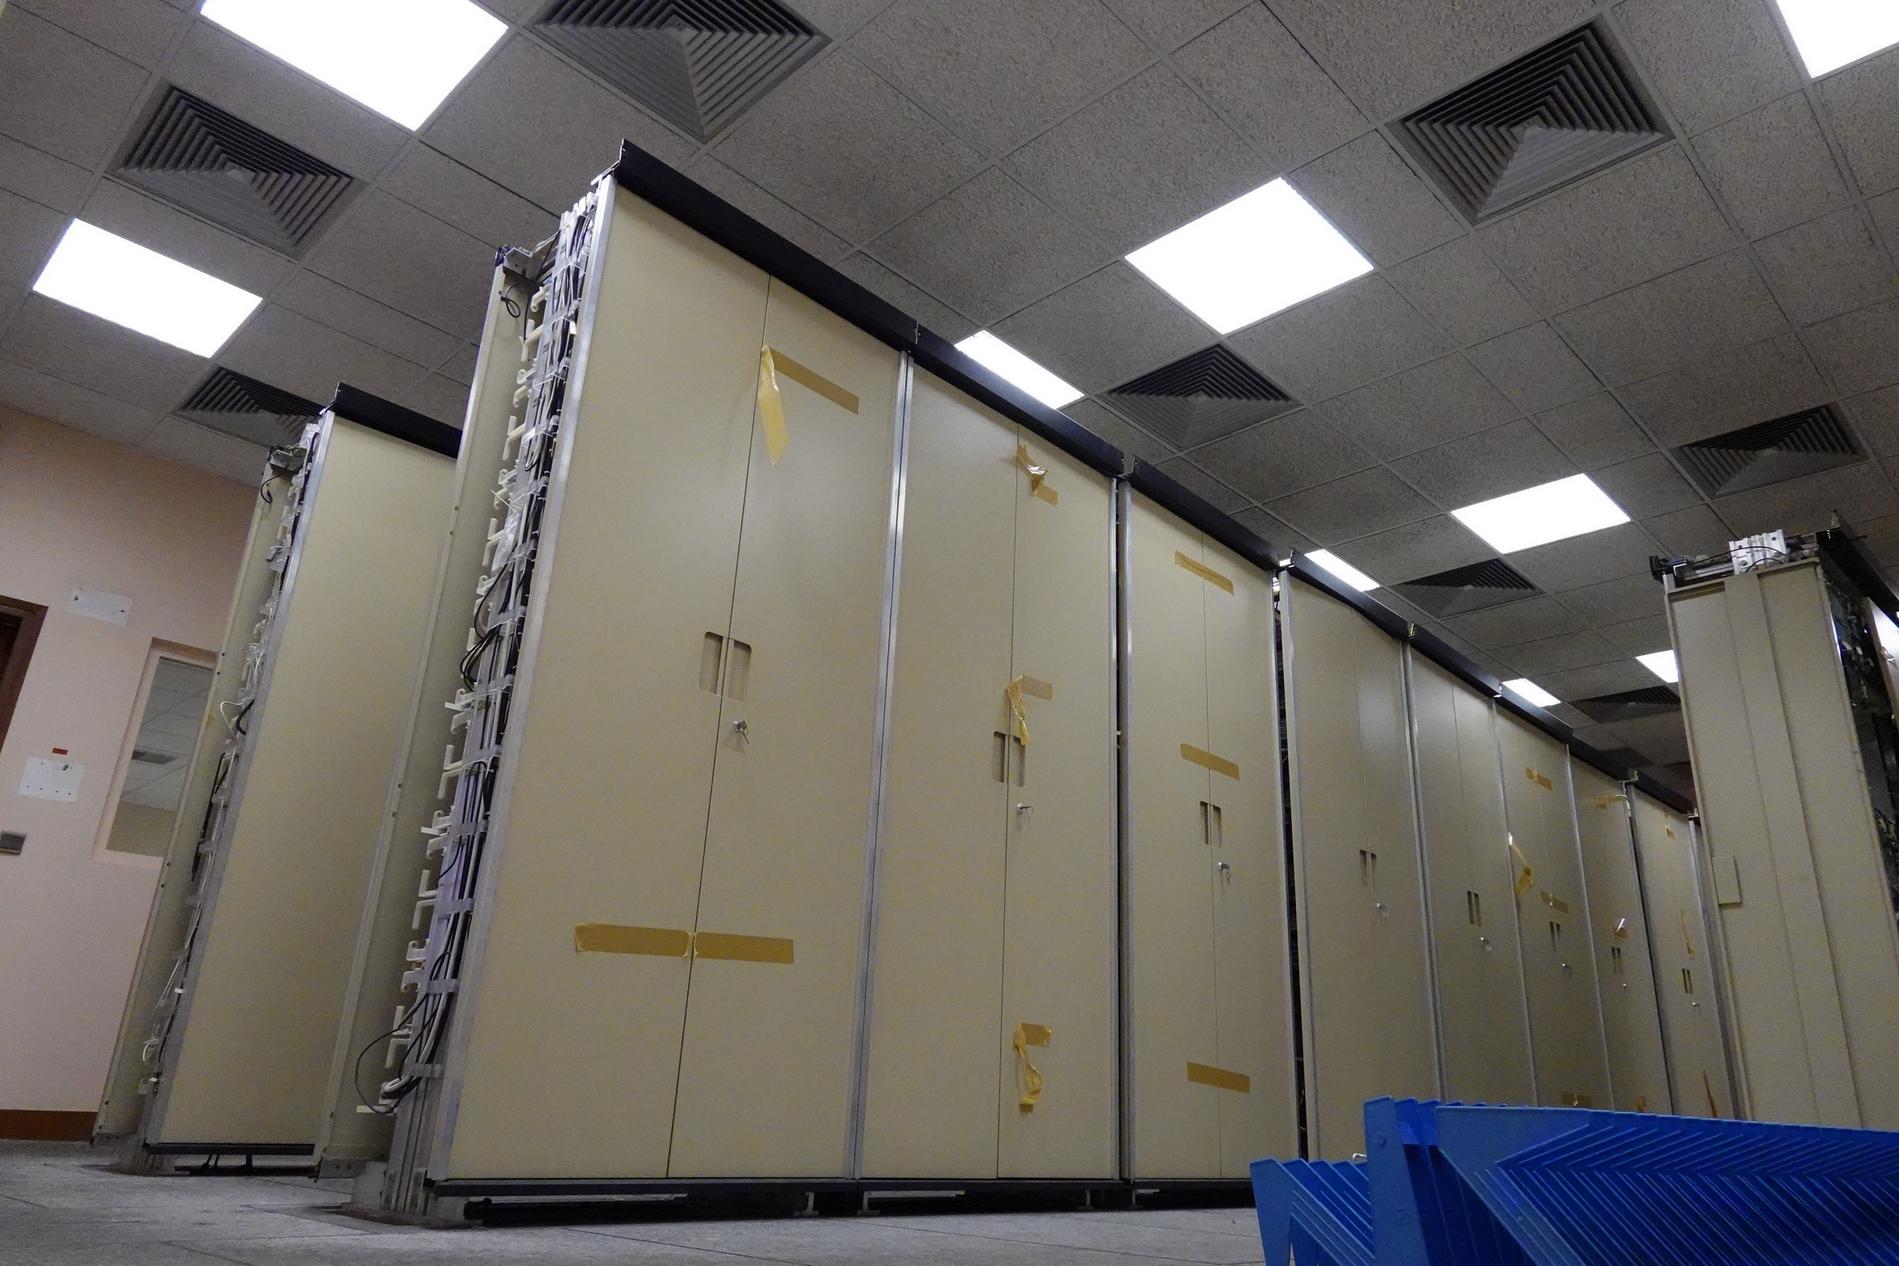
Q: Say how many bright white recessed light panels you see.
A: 9